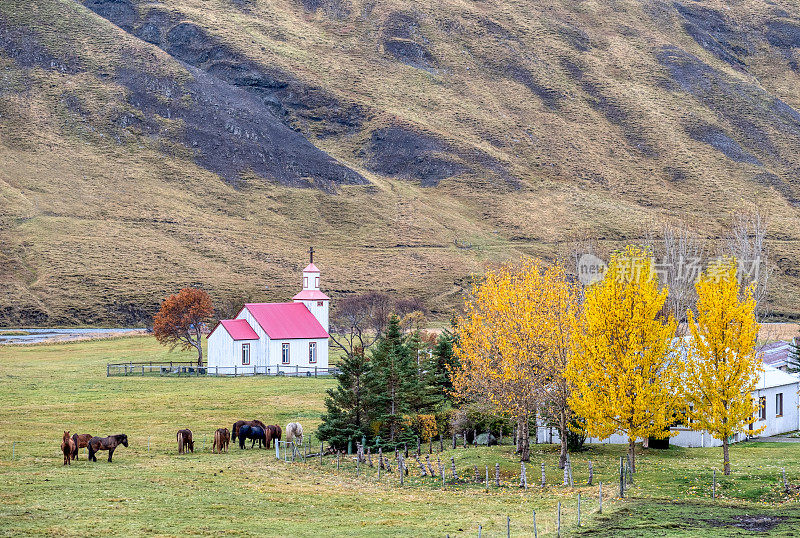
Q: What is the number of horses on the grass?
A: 9